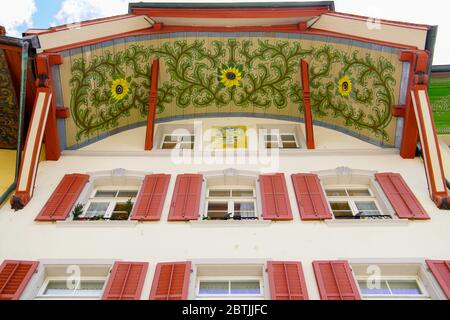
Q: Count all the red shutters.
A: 12